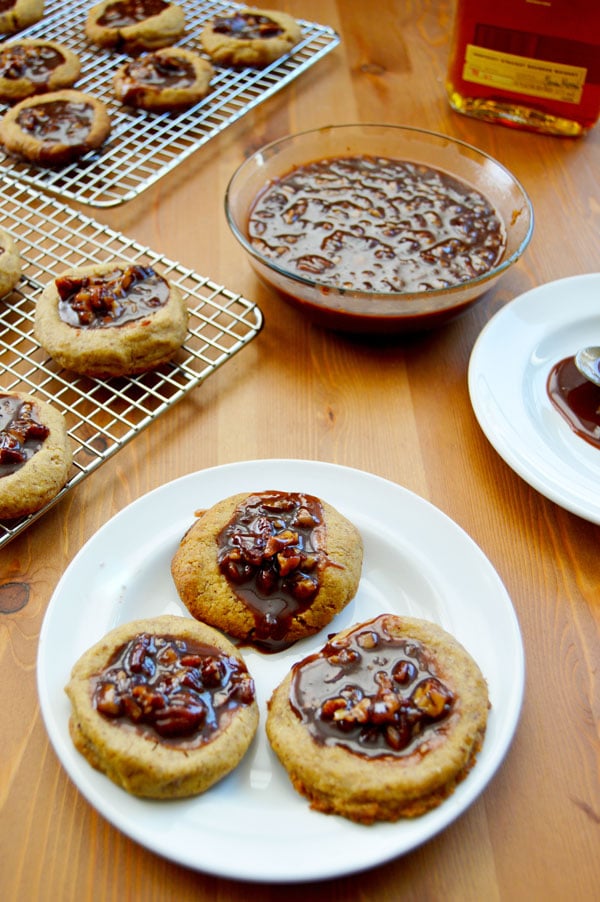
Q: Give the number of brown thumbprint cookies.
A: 12